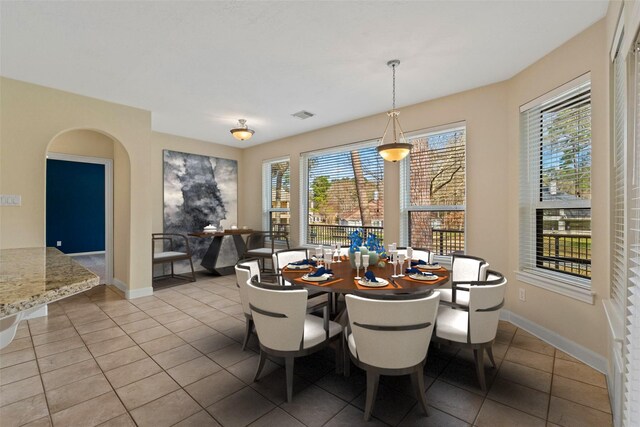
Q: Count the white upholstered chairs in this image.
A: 8